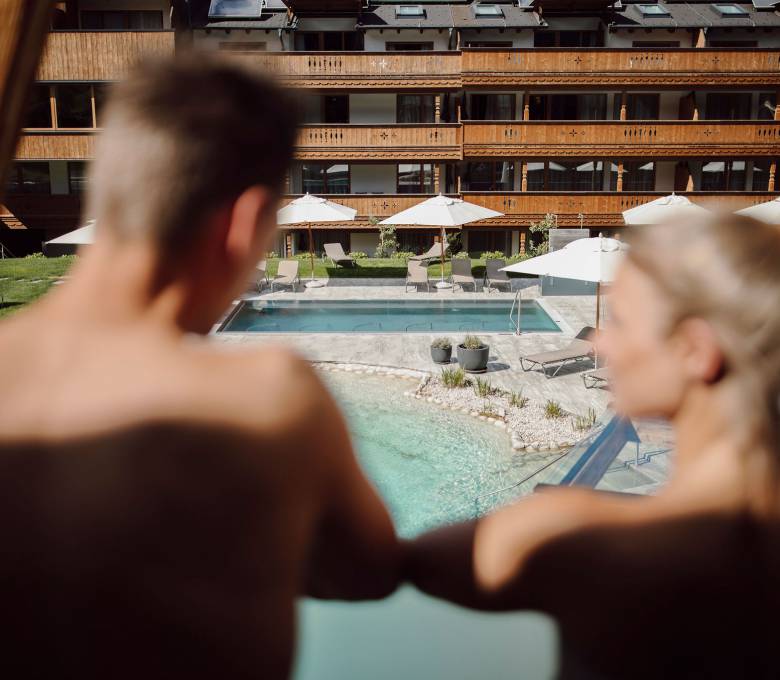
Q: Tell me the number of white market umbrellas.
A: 6